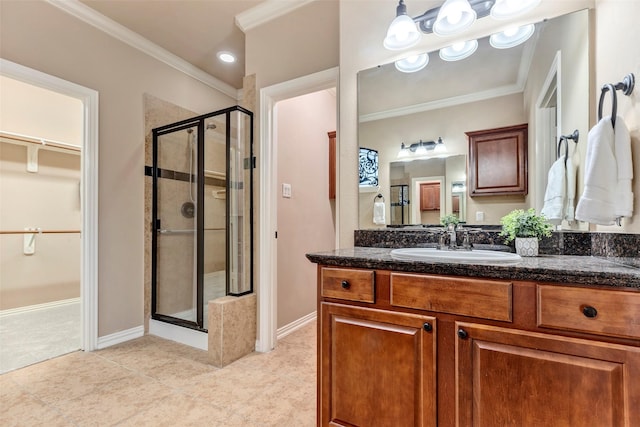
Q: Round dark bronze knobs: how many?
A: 4